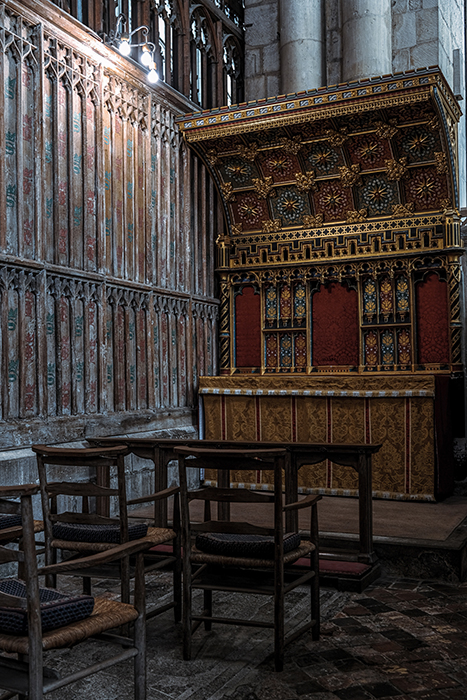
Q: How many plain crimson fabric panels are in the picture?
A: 3